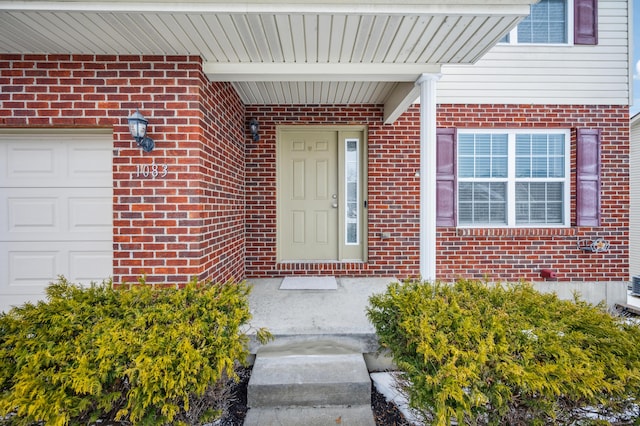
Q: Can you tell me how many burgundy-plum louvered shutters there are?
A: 3